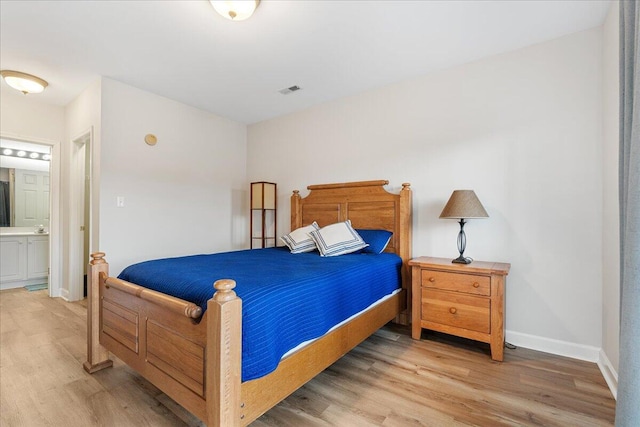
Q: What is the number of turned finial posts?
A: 4